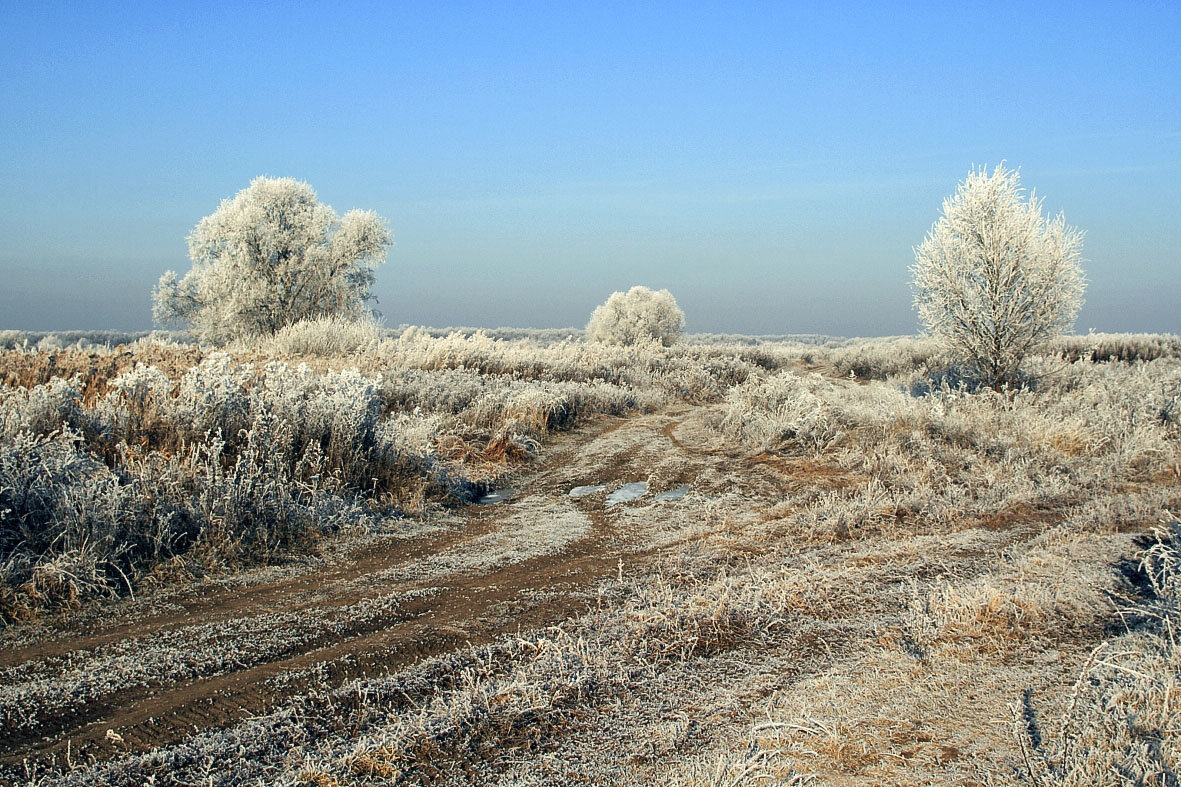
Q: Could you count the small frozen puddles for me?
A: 4